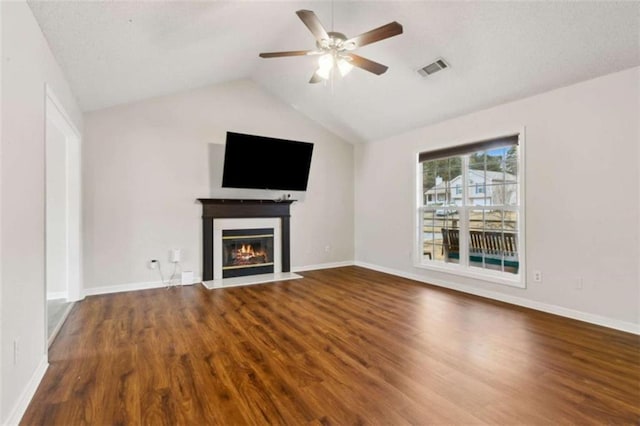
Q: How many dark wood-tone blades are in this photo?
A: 5